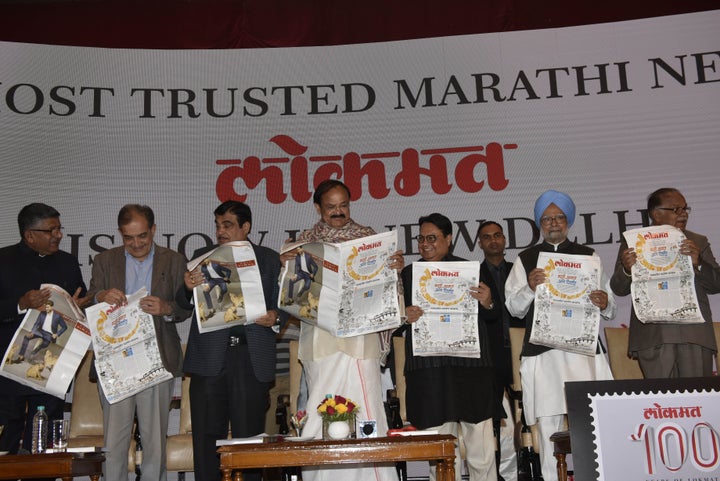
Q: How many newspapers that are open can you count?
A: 1